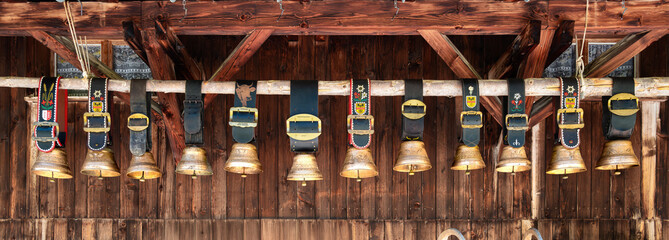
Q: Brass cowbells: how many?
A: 12